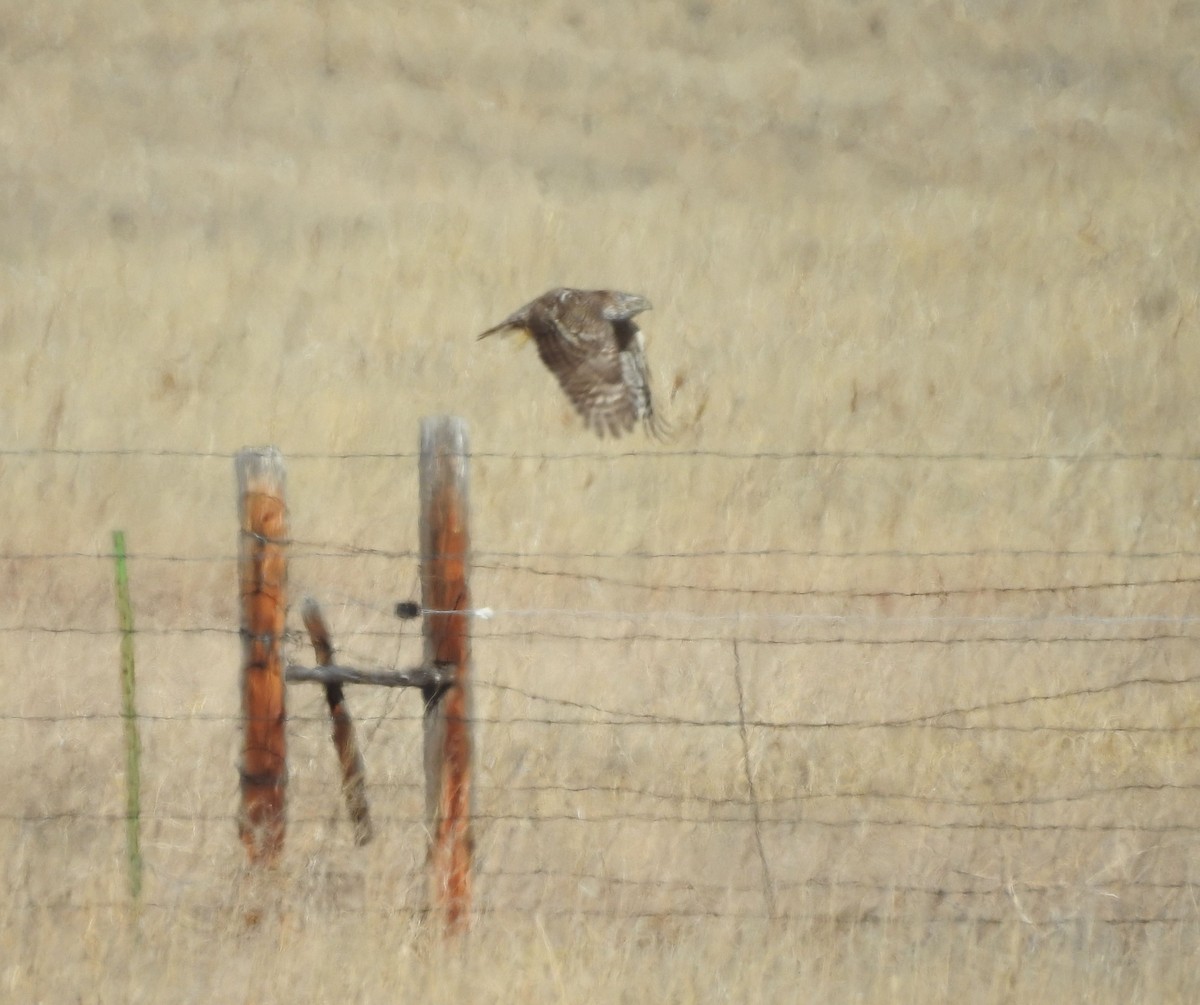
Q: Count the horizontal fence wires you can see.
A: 11